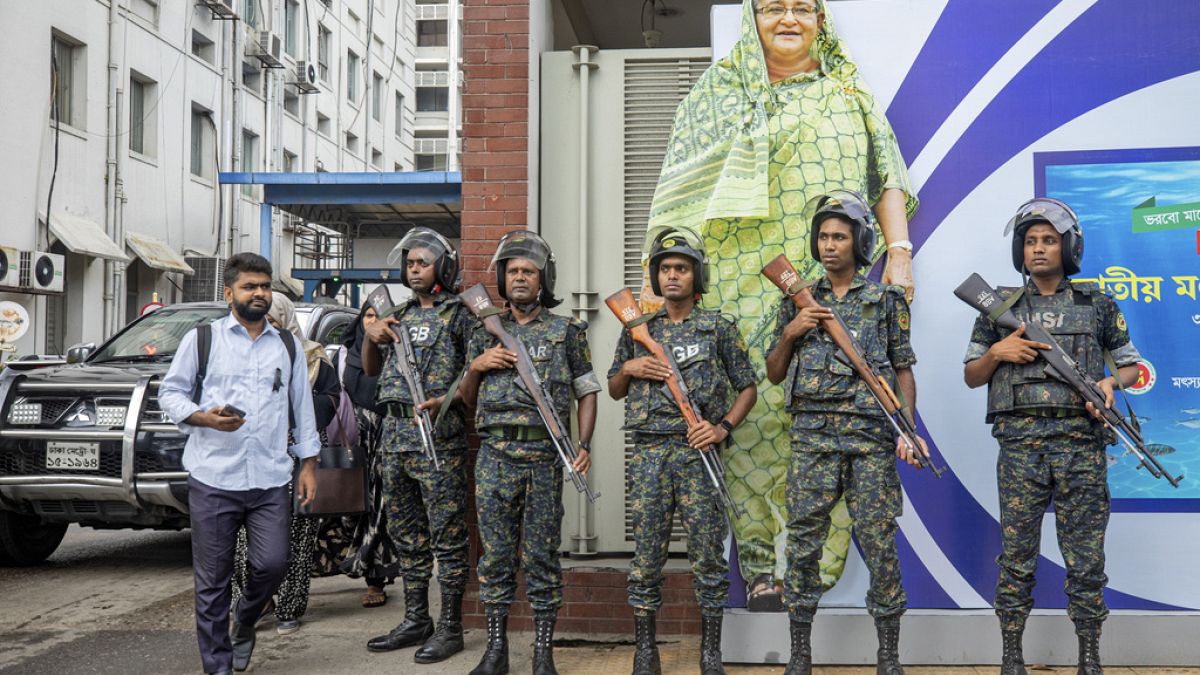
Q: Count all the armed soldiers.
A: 5